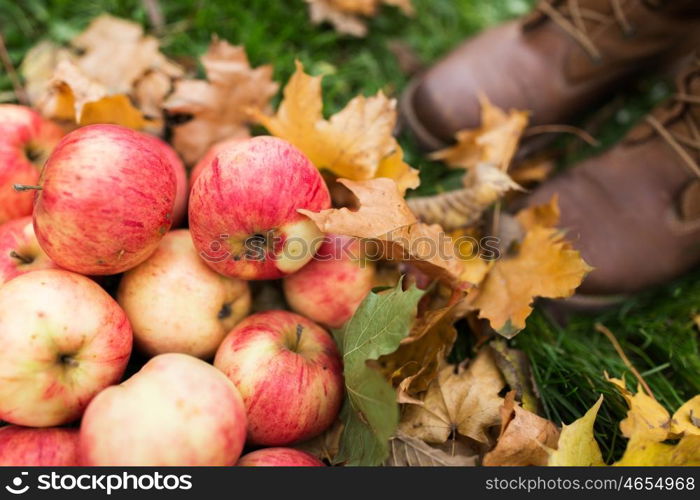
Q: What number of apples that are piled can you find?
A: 13